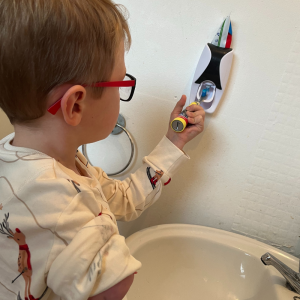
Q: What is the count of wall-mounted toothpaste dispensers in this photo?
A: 1